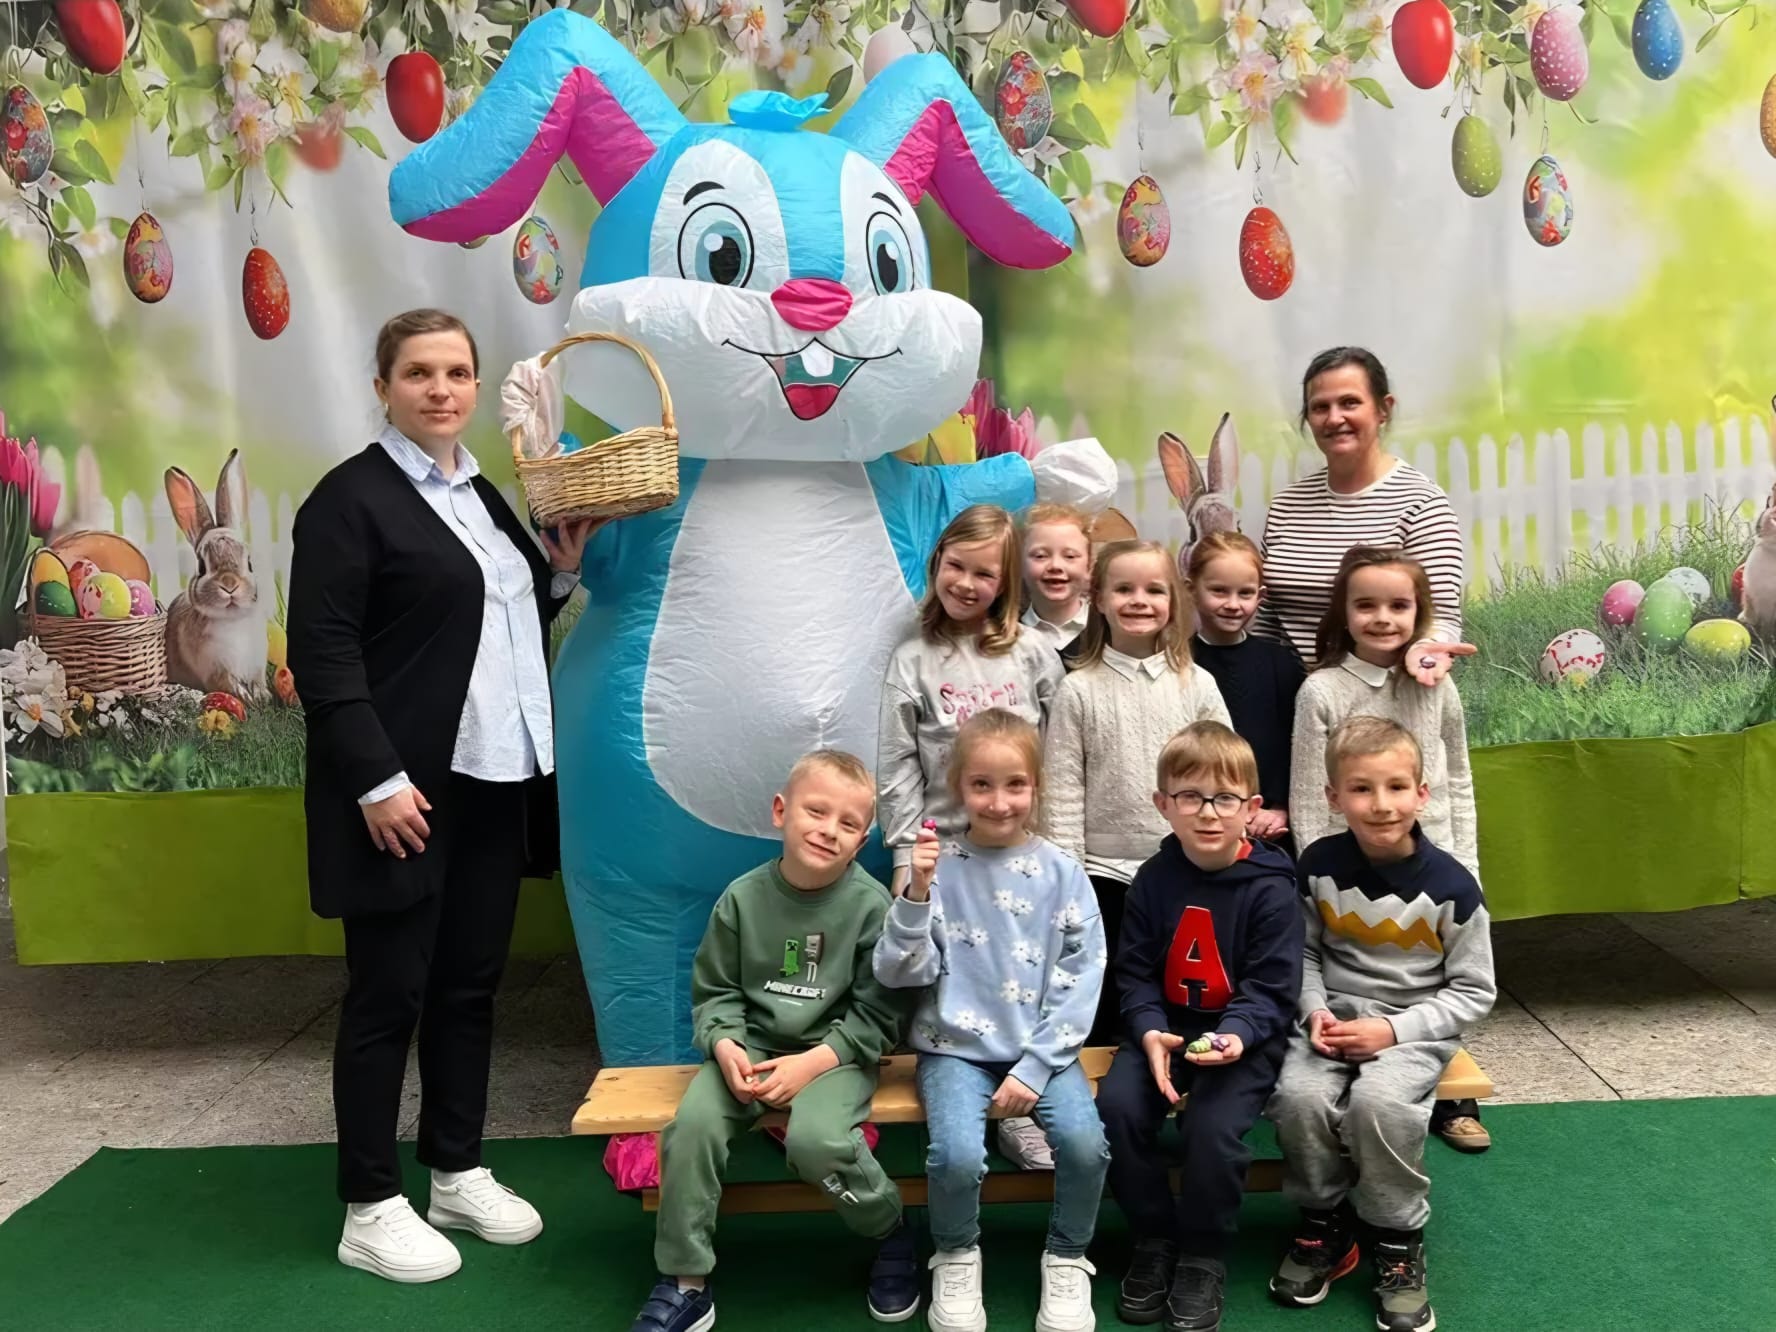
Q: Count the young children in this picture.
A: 9